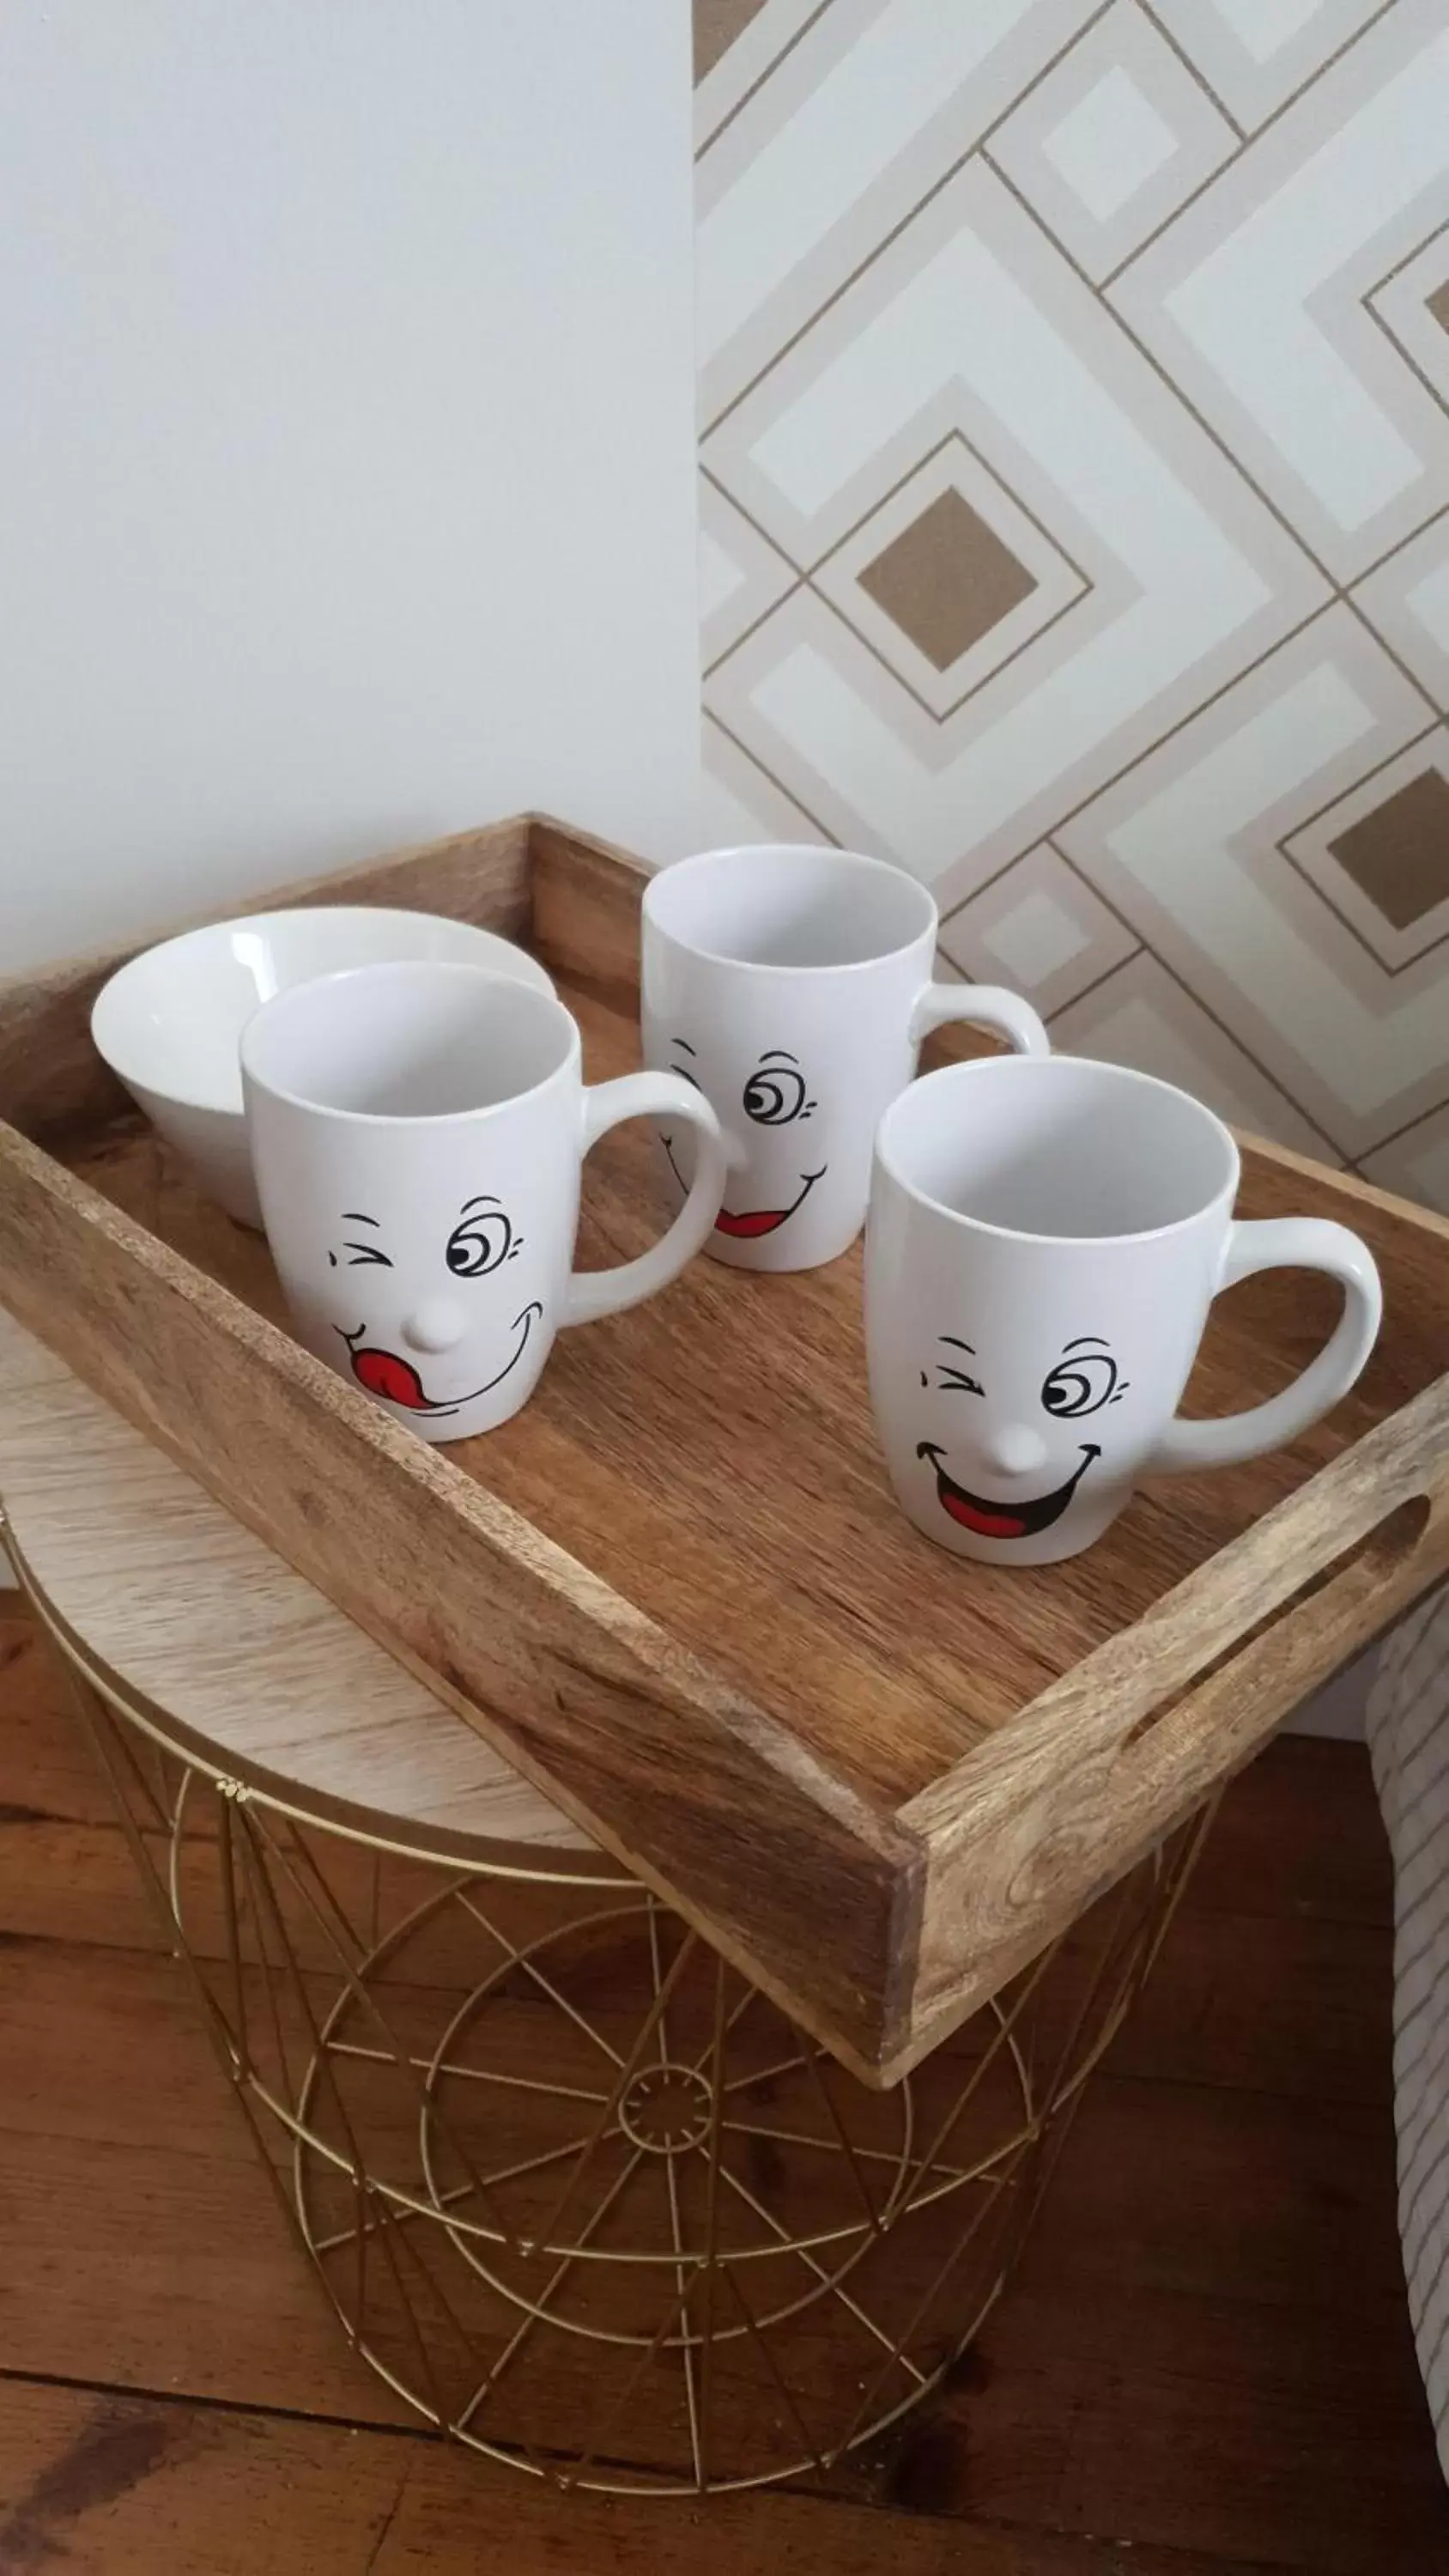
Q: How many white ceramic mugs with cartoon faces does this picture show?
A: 3